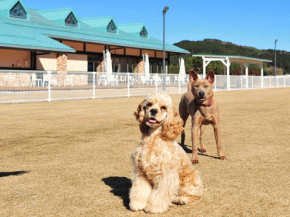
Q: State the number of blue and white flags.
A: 0